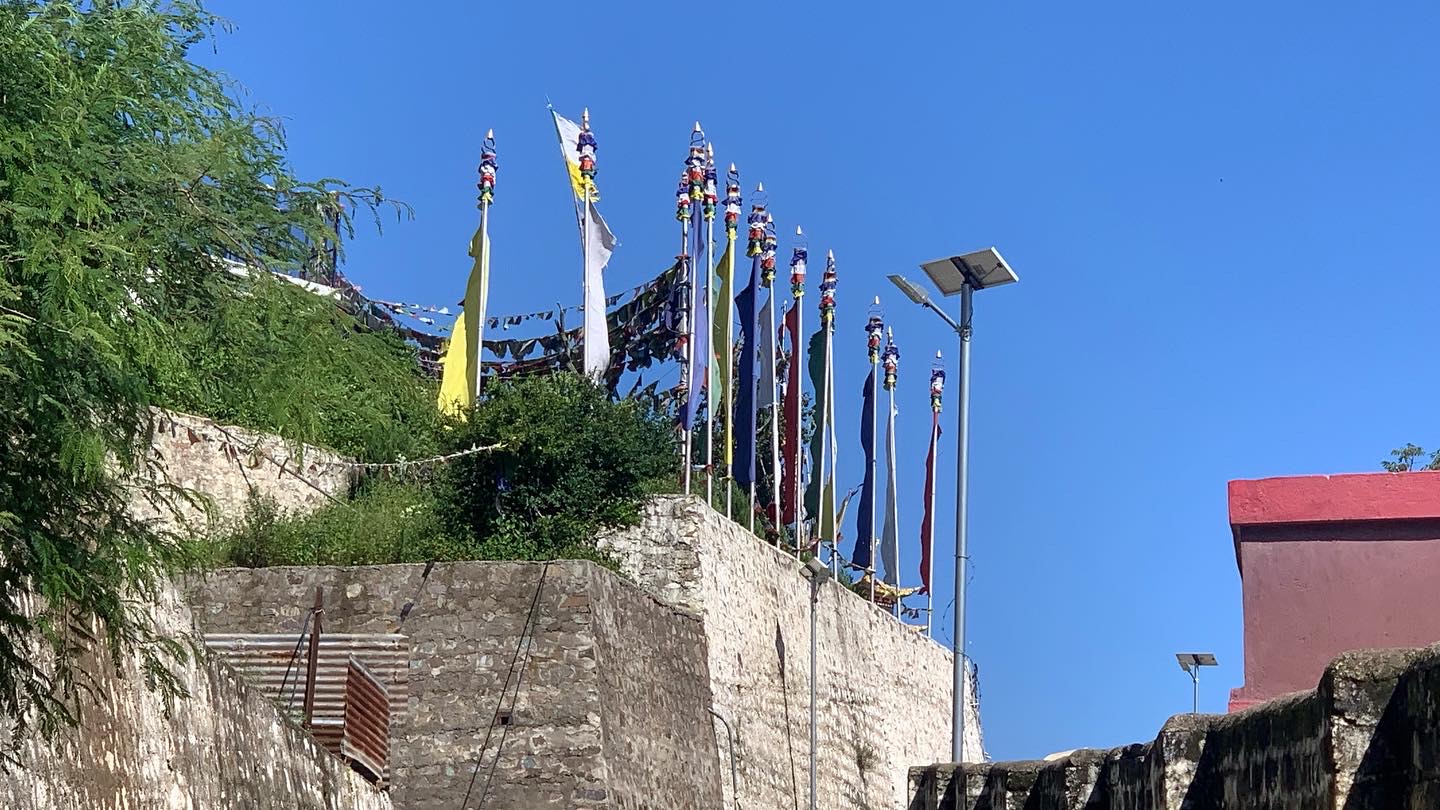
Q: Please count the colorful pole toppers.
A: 13